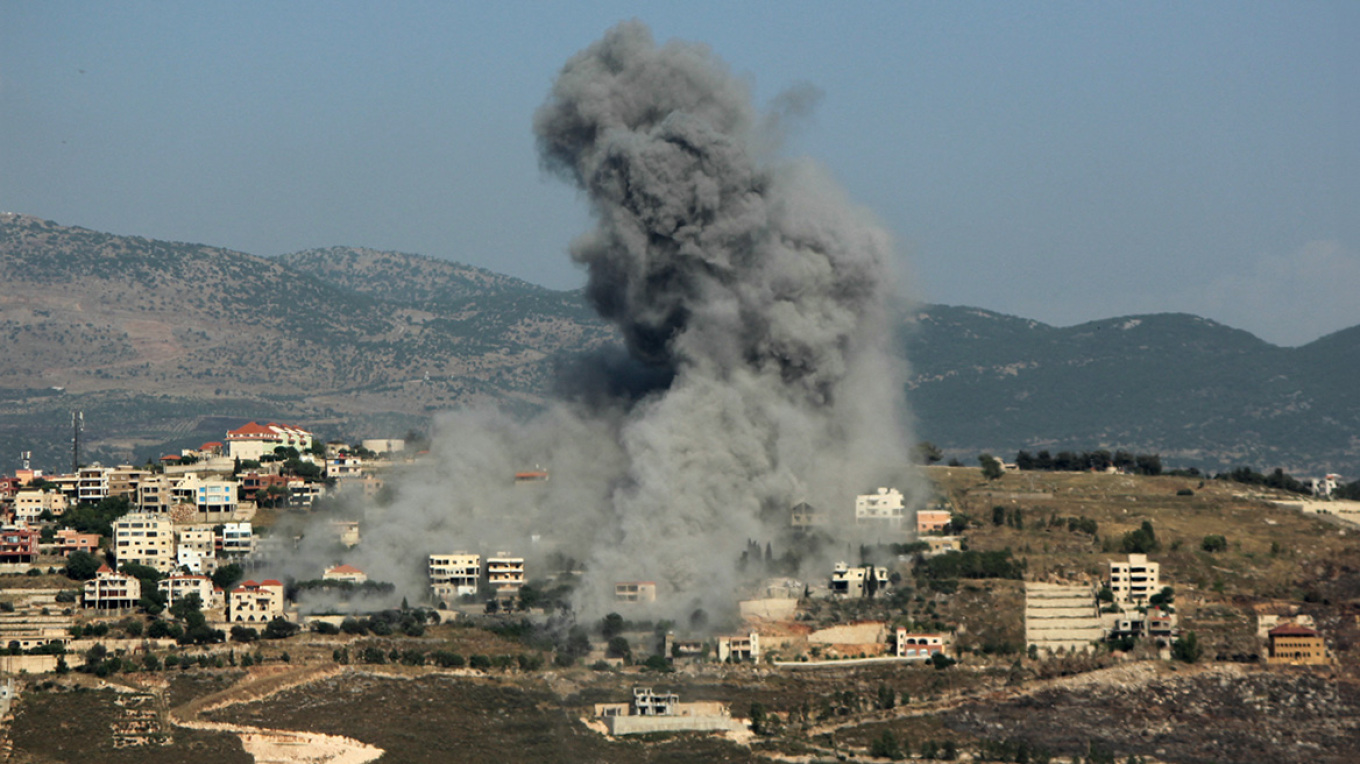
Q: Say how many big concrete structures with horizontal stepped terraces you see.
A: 1